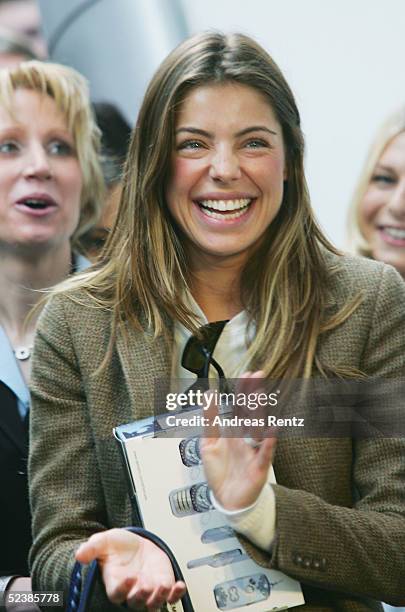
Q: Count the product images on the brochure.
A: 5